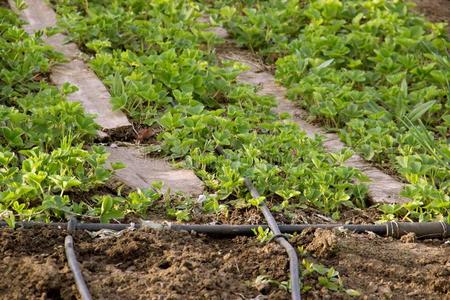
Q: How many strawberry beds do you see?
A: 3